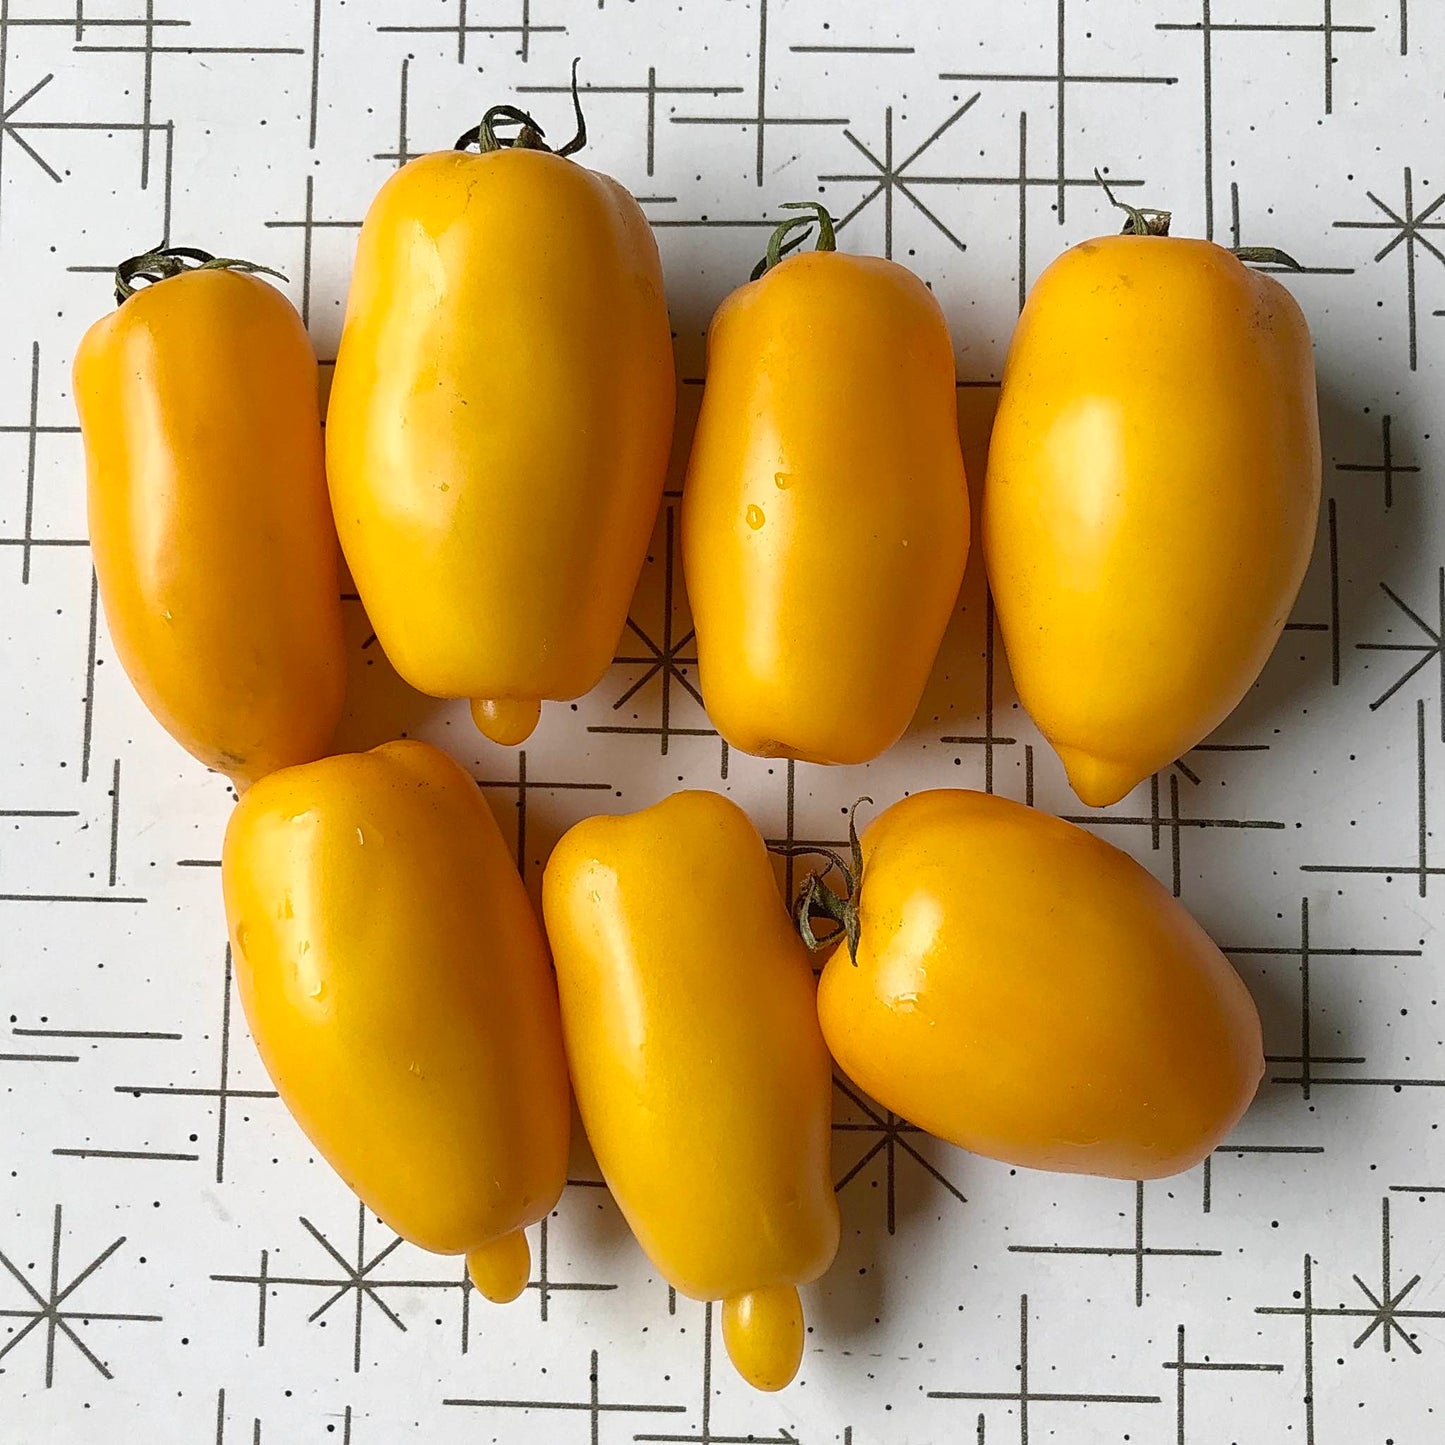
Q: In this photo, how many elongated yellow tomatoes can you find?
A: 7